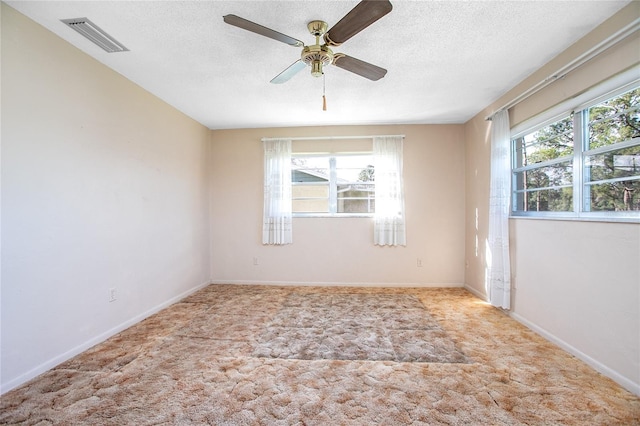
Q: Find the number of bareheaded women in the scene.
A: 0